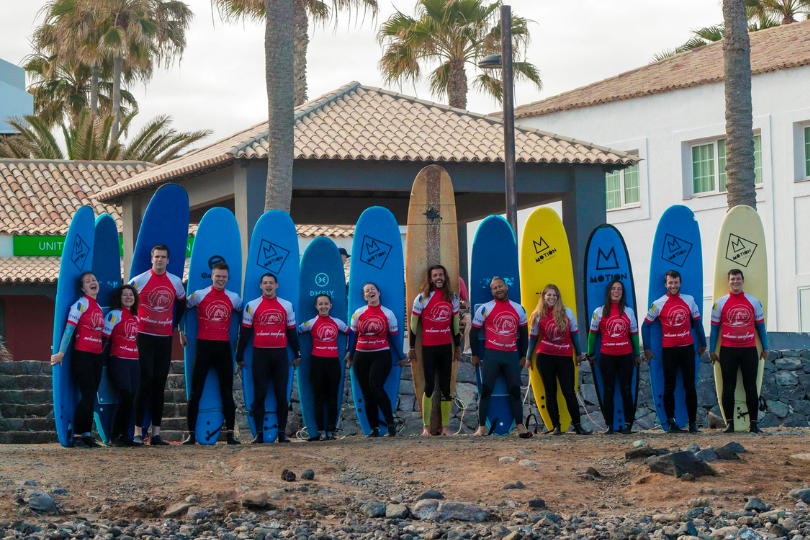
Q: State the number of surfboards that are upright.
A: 13